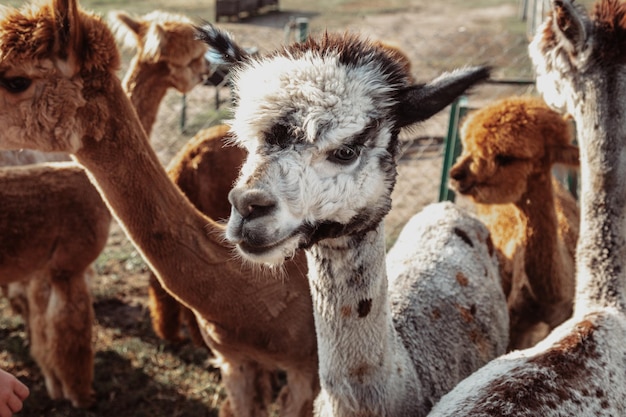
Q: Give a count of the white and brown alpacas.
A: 2